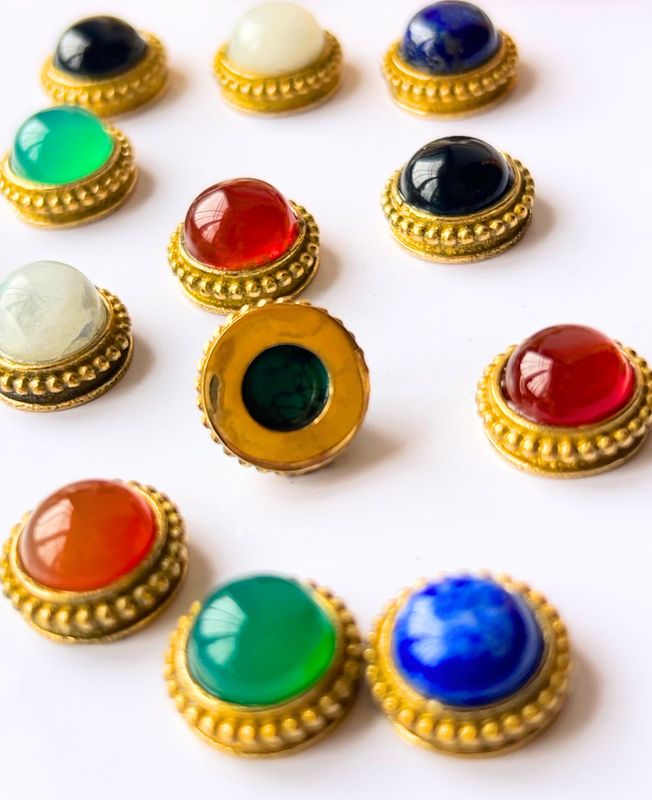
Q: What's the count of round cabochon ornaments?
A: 12